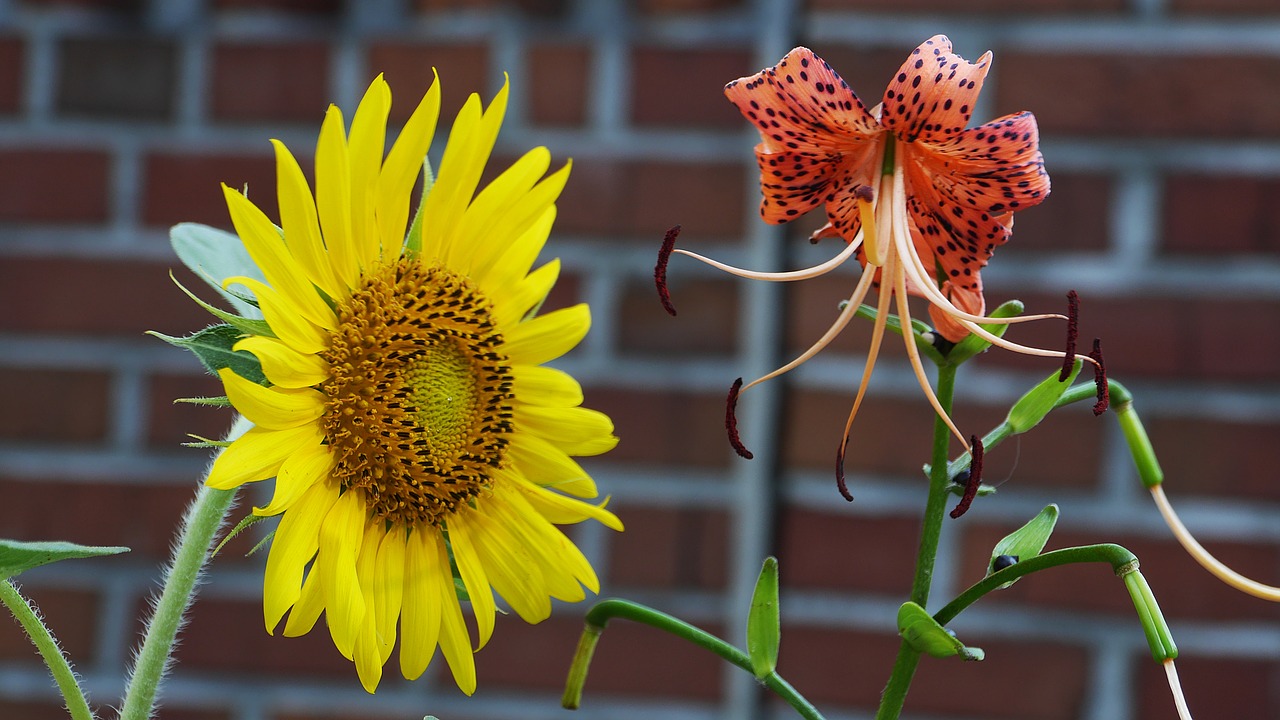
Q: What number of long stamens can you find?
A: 6